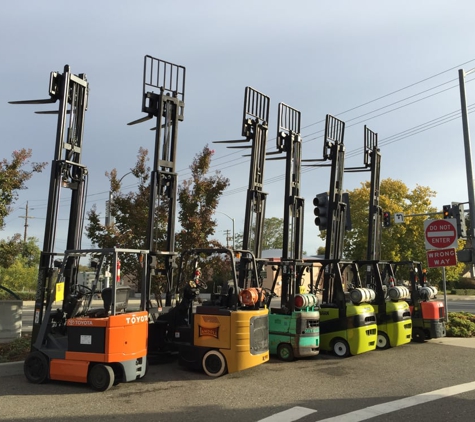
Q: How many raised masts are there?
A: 6